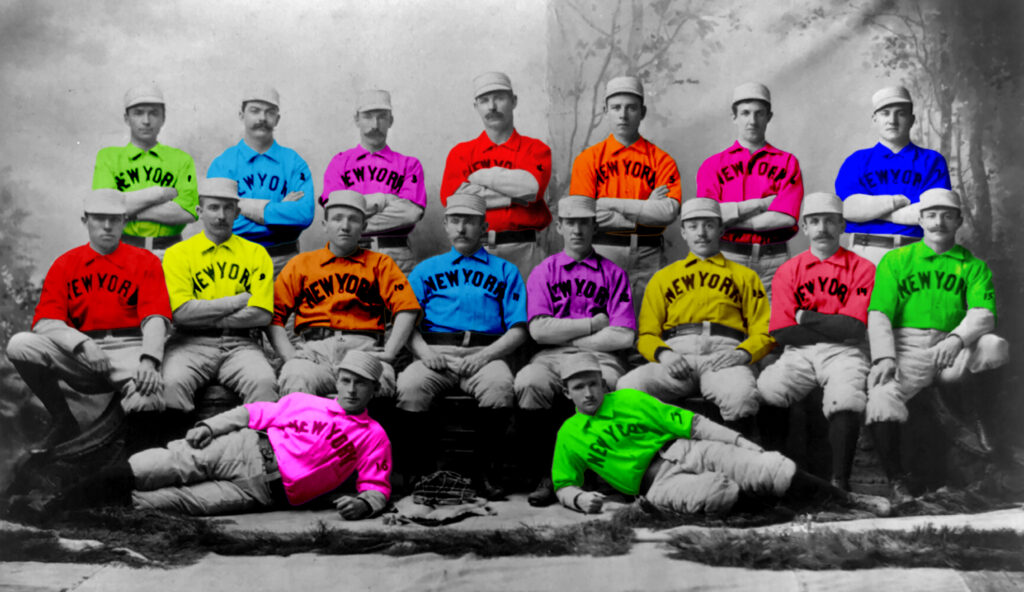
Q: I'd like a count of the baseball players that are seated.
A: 8